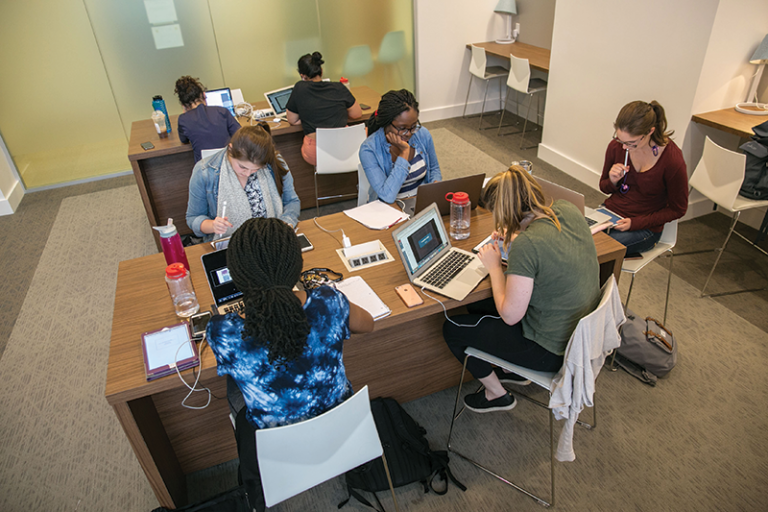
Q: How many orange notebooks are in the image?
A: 0